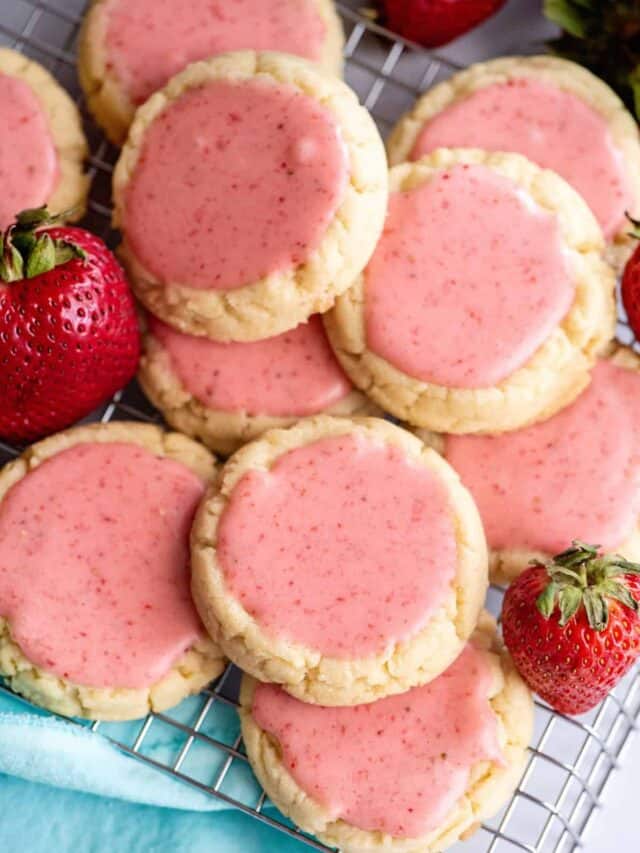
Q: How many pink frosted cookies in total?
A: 10